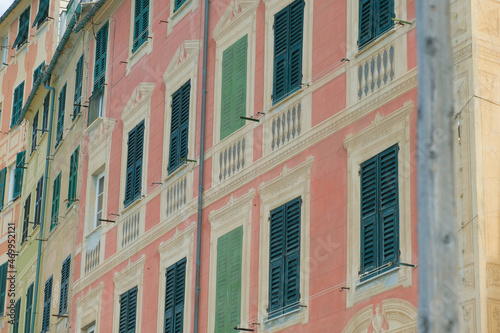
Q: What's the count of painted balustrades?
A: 6